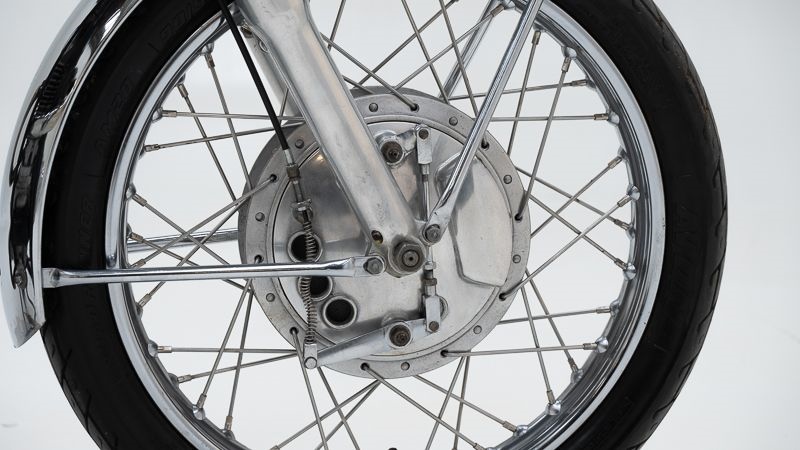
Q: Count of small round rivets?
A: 9